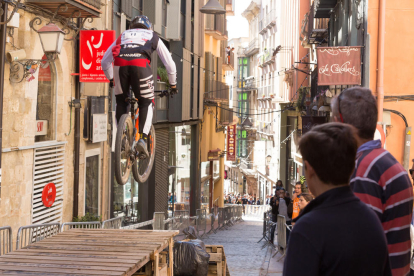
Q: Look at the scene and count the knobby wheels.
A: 2